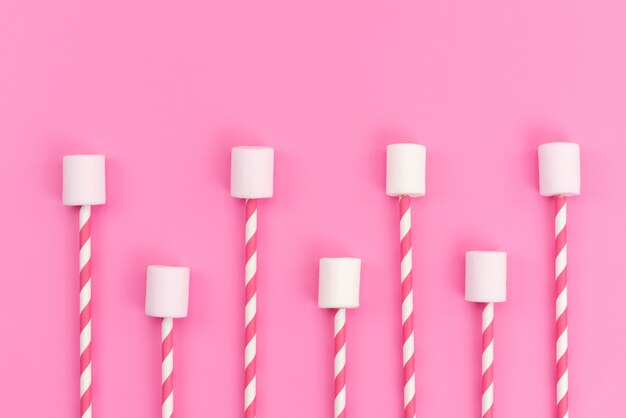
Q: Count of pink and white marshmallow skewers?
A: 7